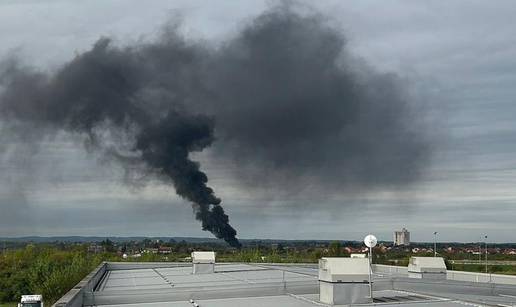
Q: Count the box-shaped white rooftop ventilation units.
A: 3